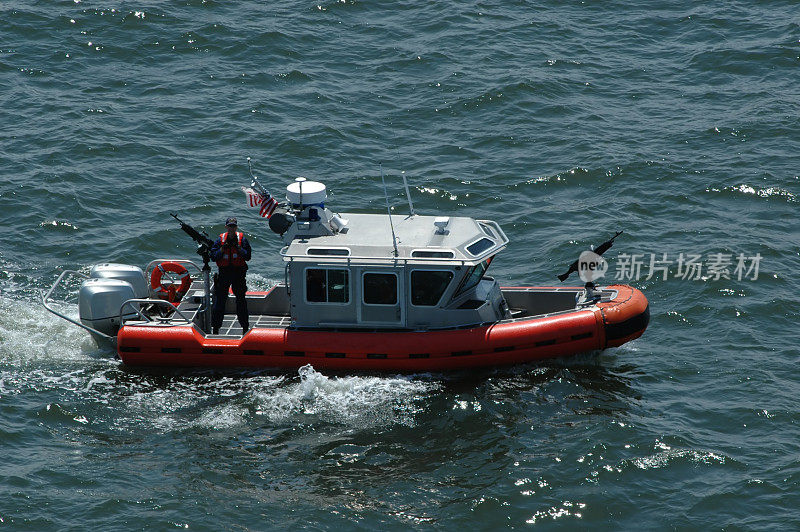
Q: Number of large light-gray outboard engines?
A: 2